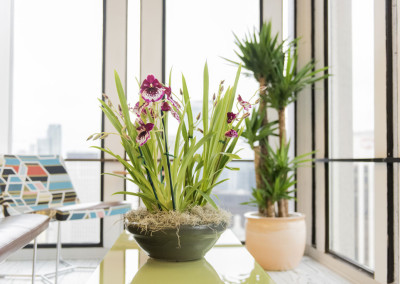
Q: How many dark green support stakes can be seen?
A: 2